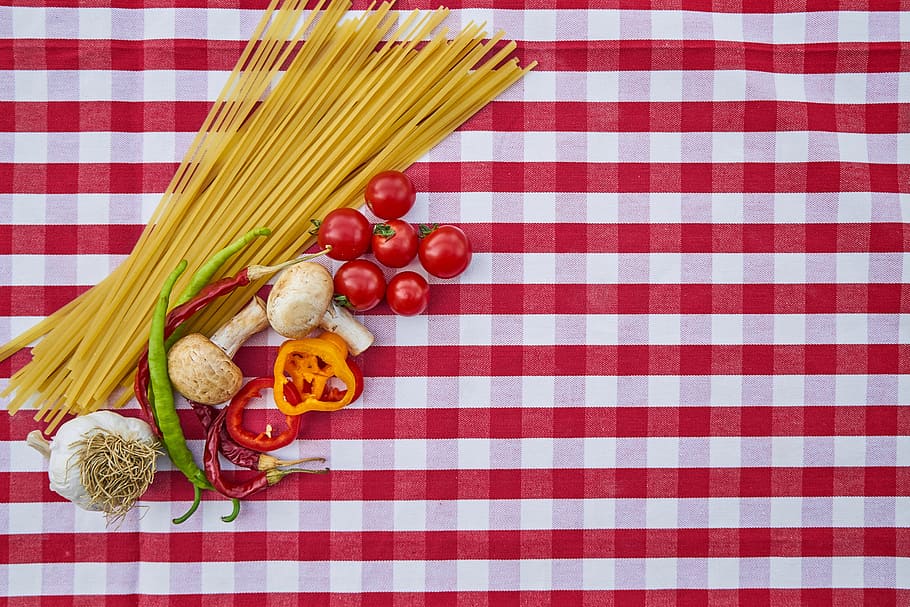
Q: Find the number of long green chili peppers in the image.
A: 2